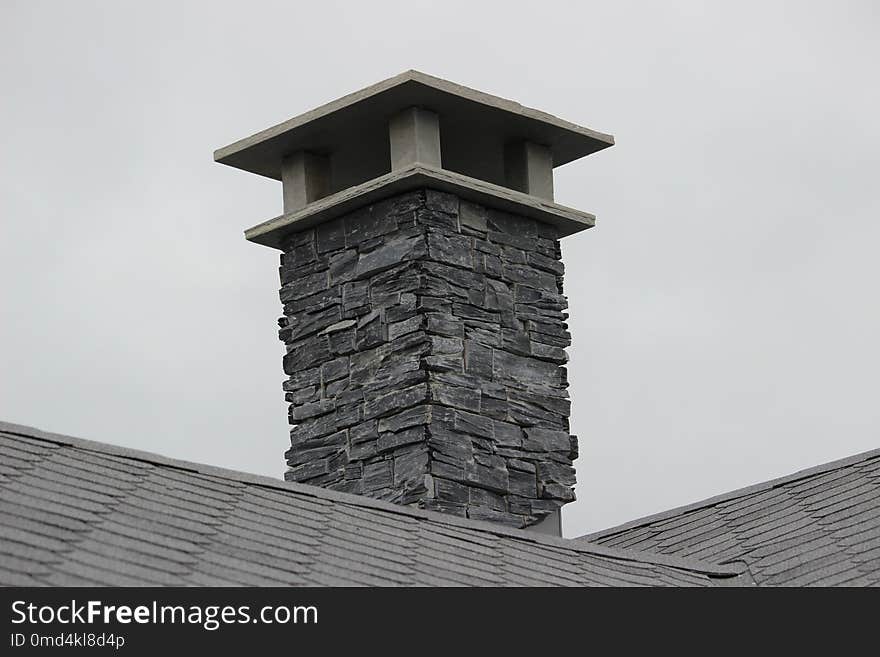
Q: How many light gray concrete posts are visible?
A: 3